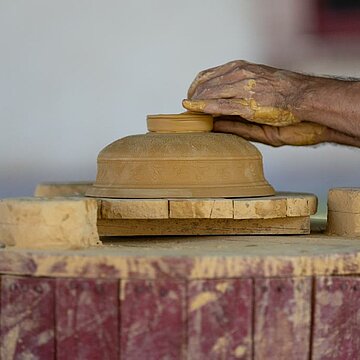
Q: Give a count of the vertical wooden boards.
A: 6